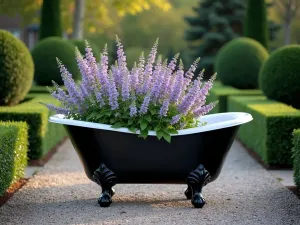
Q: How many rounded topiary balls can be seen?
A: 4